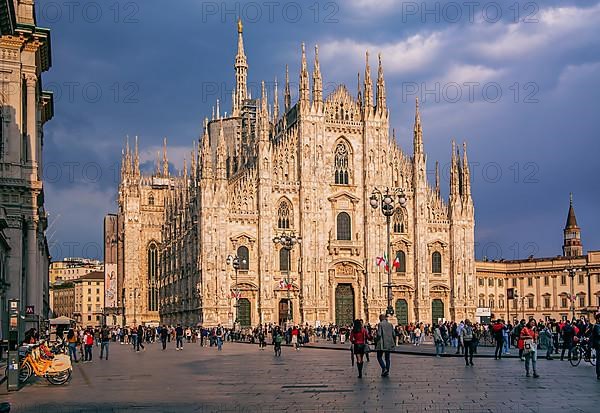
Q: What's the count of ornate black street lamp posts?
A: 4